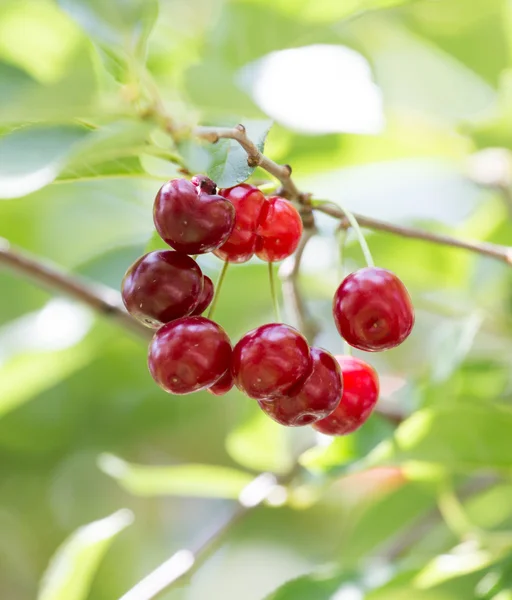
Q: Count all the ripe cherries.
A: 11